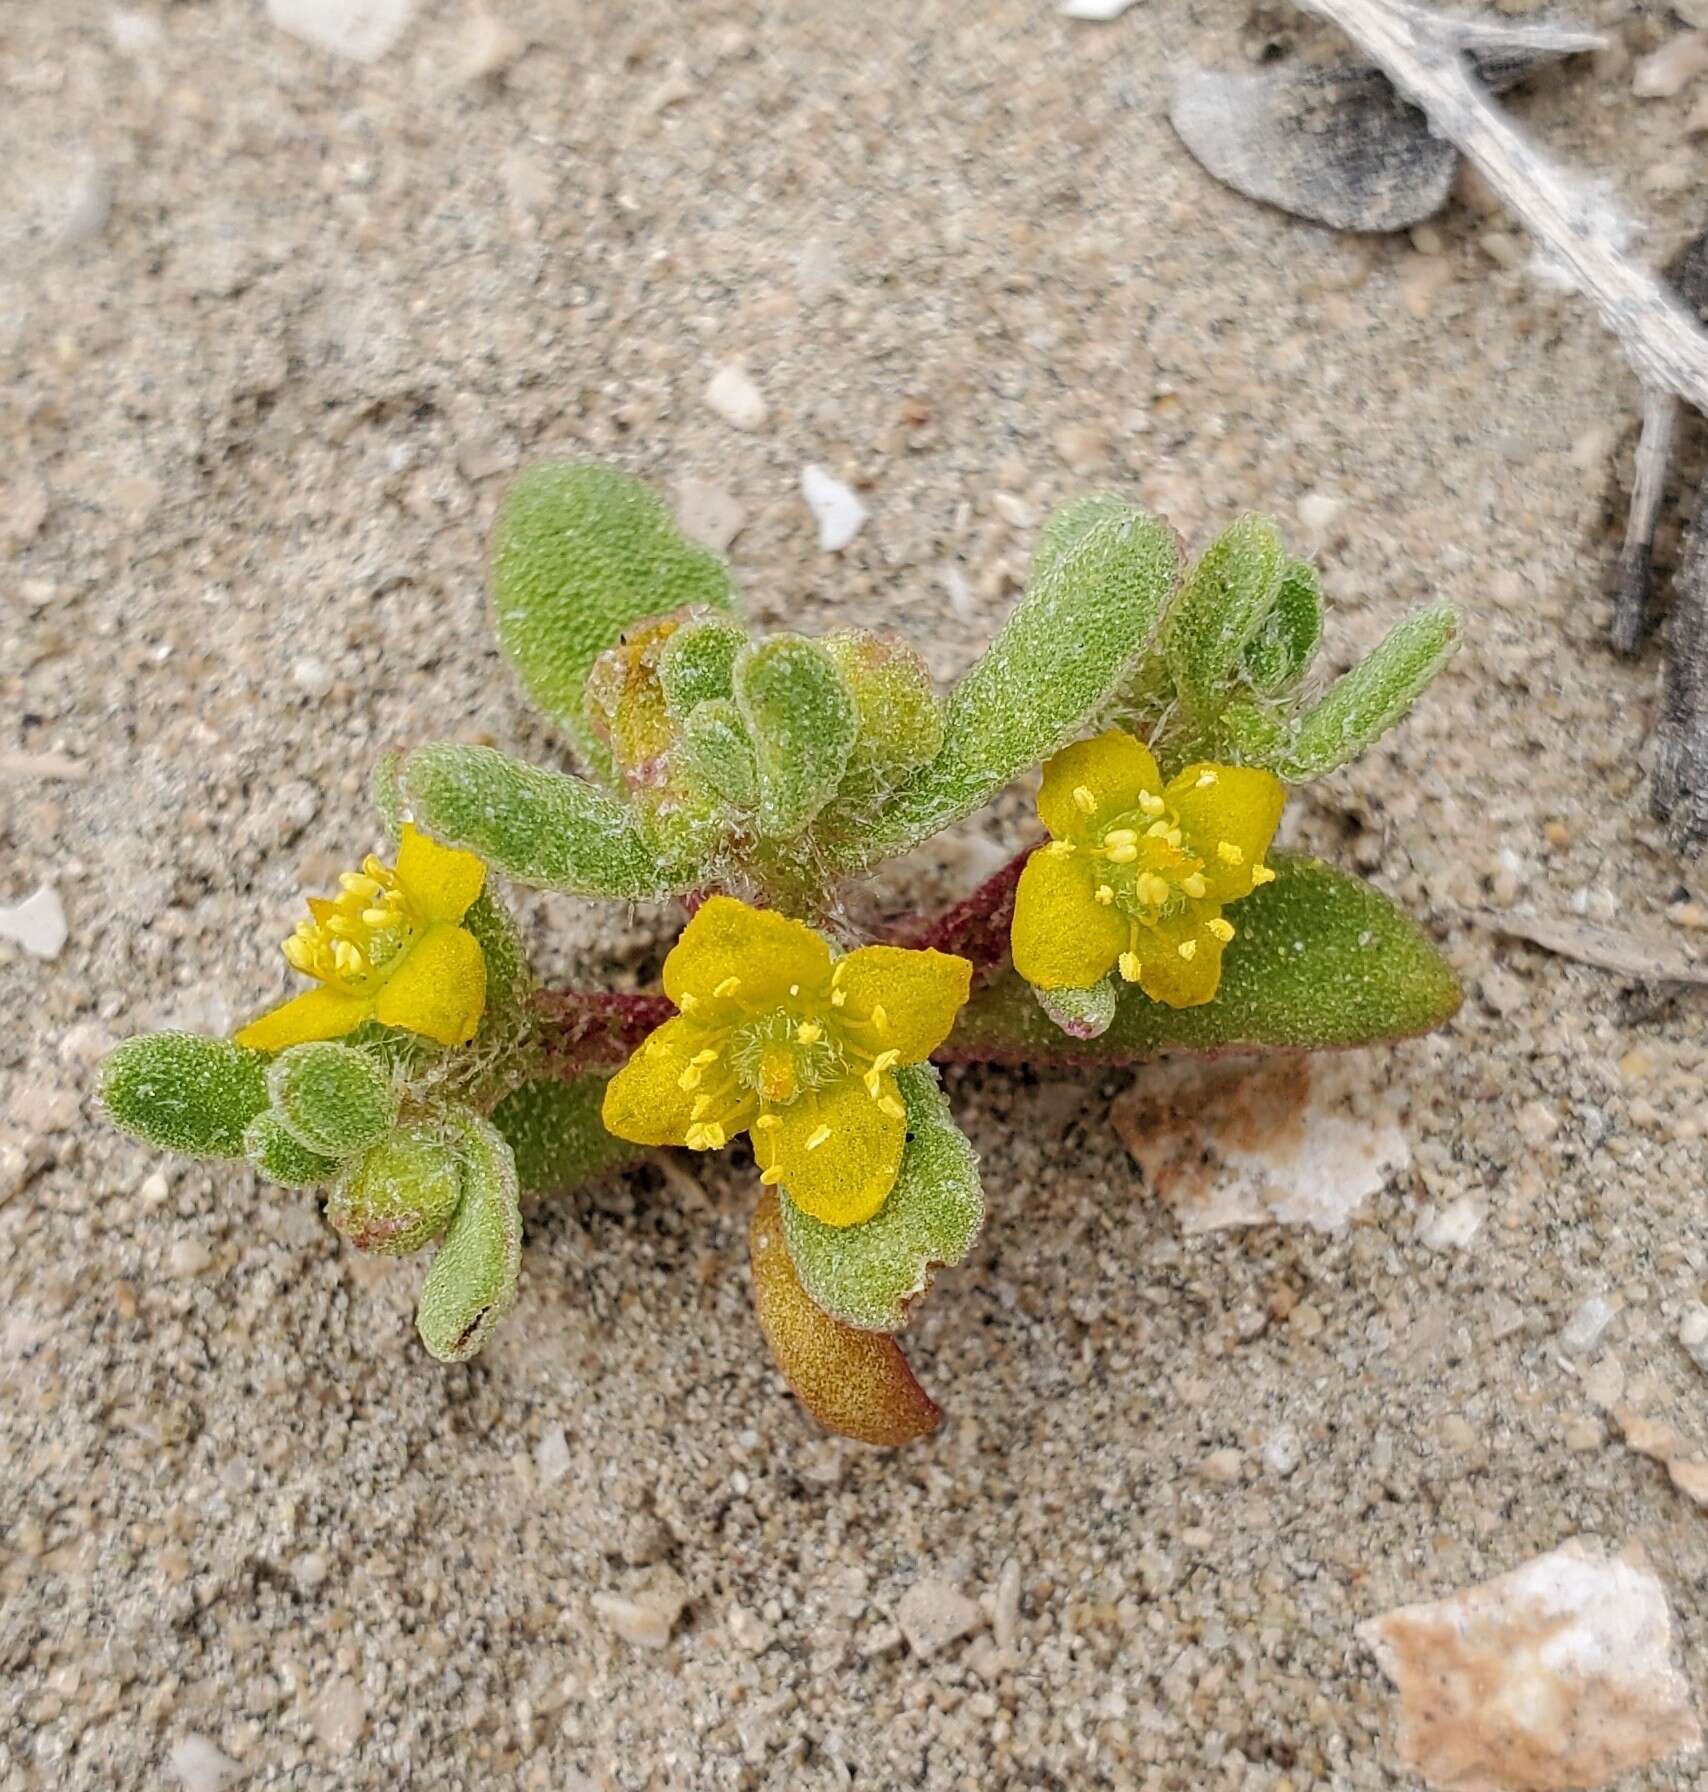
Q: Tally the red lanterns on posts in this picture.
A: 0